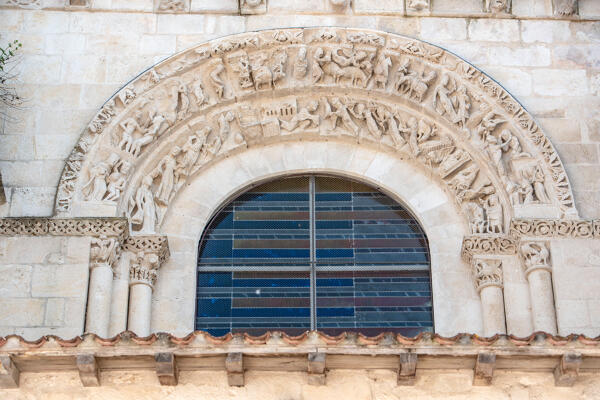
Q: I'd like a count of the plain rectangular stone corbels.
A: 8